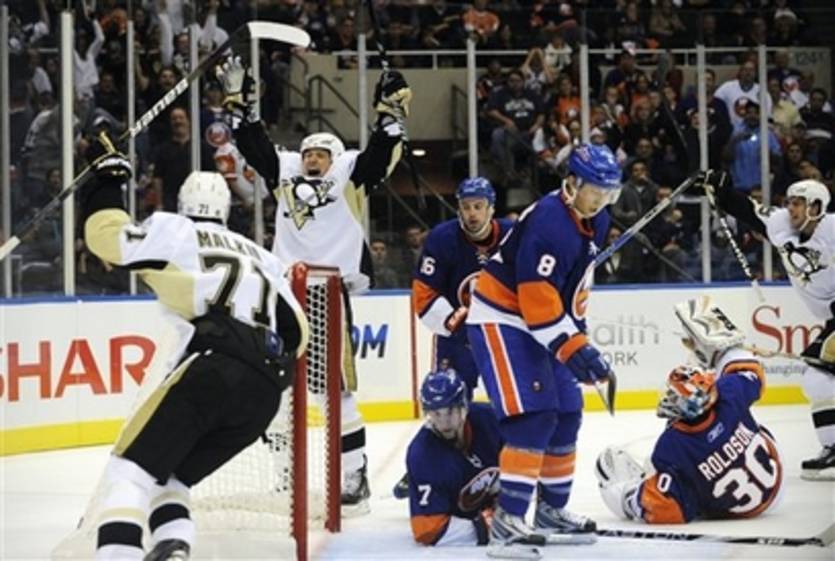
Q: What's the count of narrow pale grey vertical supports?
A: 10